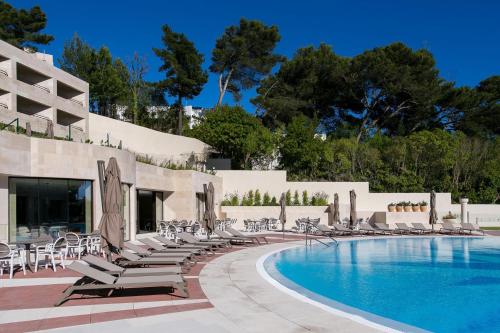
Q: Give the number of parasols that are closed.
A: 6